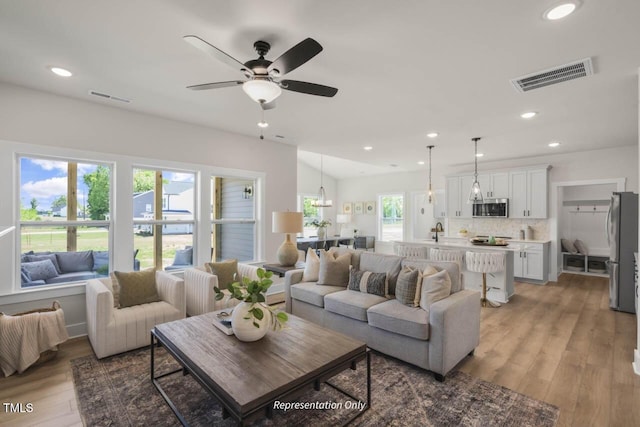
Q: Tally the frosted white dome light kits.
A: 1